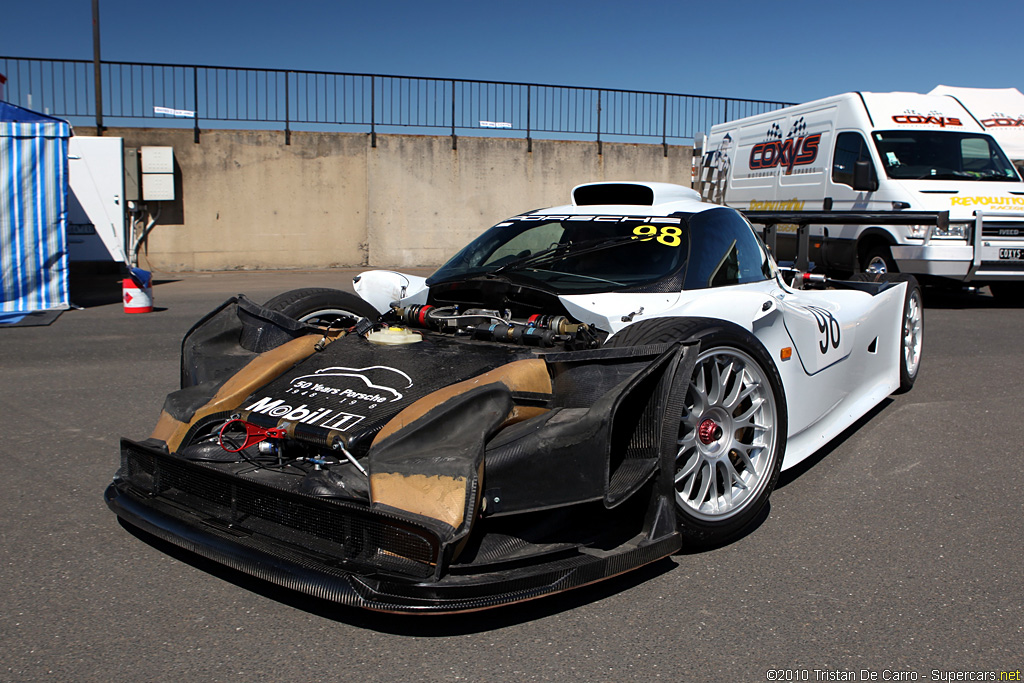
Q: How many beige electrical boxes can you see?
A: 2